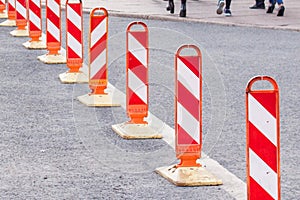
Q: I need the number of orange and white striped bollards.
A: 10